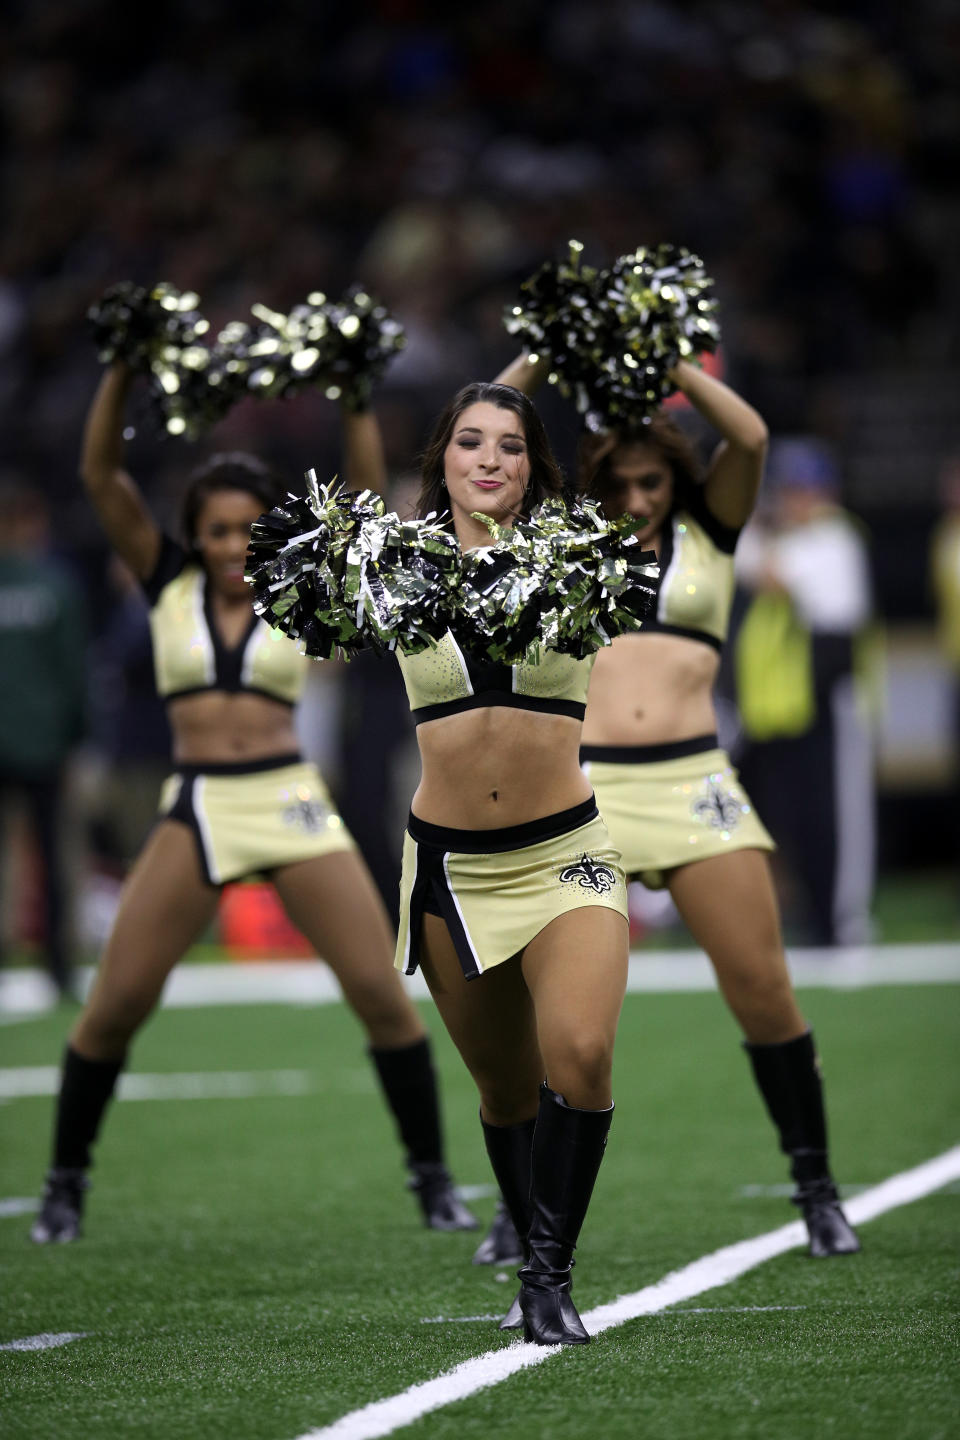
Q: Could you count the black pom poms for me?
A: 6